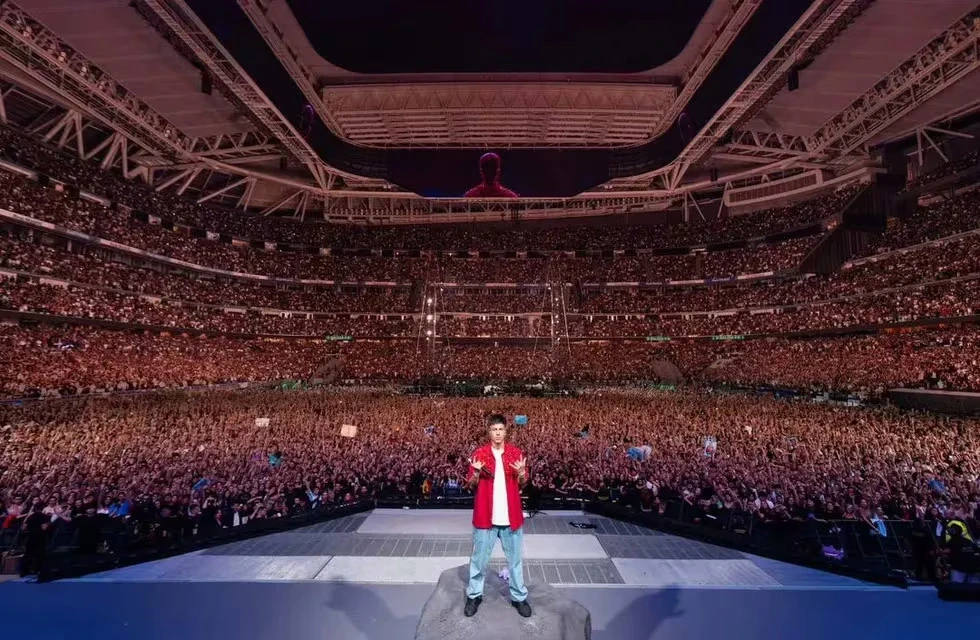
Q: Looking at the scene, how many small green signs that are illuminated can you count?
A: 3